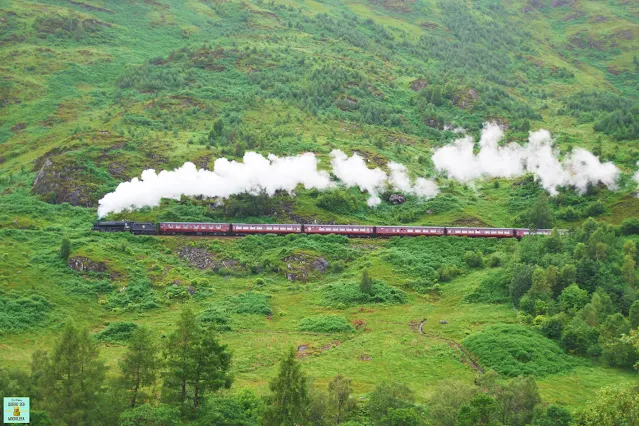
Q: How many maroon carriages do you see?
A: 6